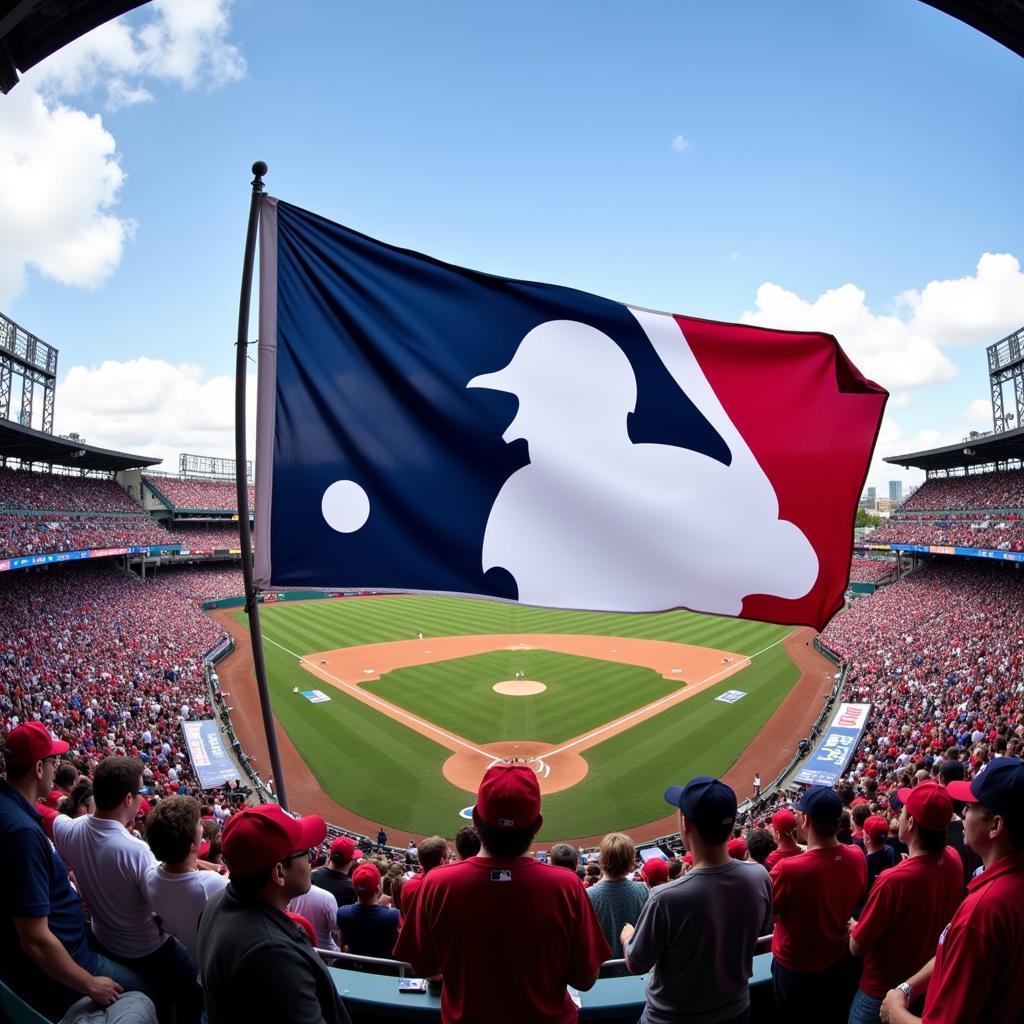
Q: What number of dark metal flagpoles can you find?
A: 1